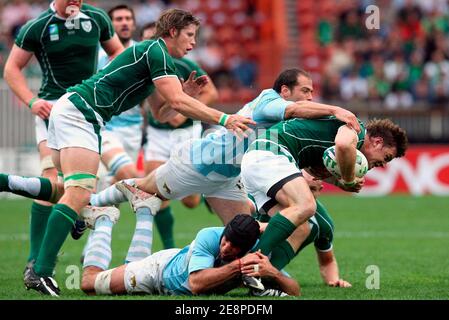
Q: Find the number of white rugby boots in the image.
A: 2